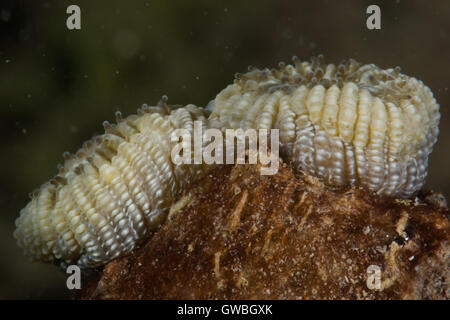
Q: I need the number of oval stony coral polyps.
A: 2